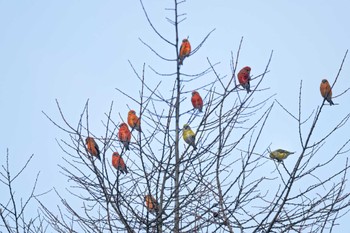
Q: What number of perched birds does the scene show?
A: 11